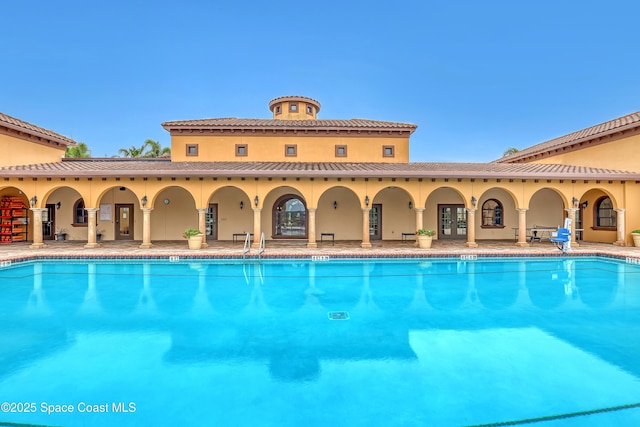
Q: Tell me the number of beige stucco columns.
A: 12